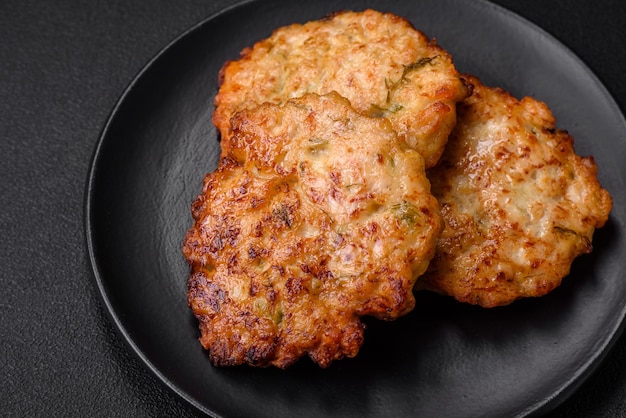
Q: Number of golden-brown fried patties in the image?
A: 3